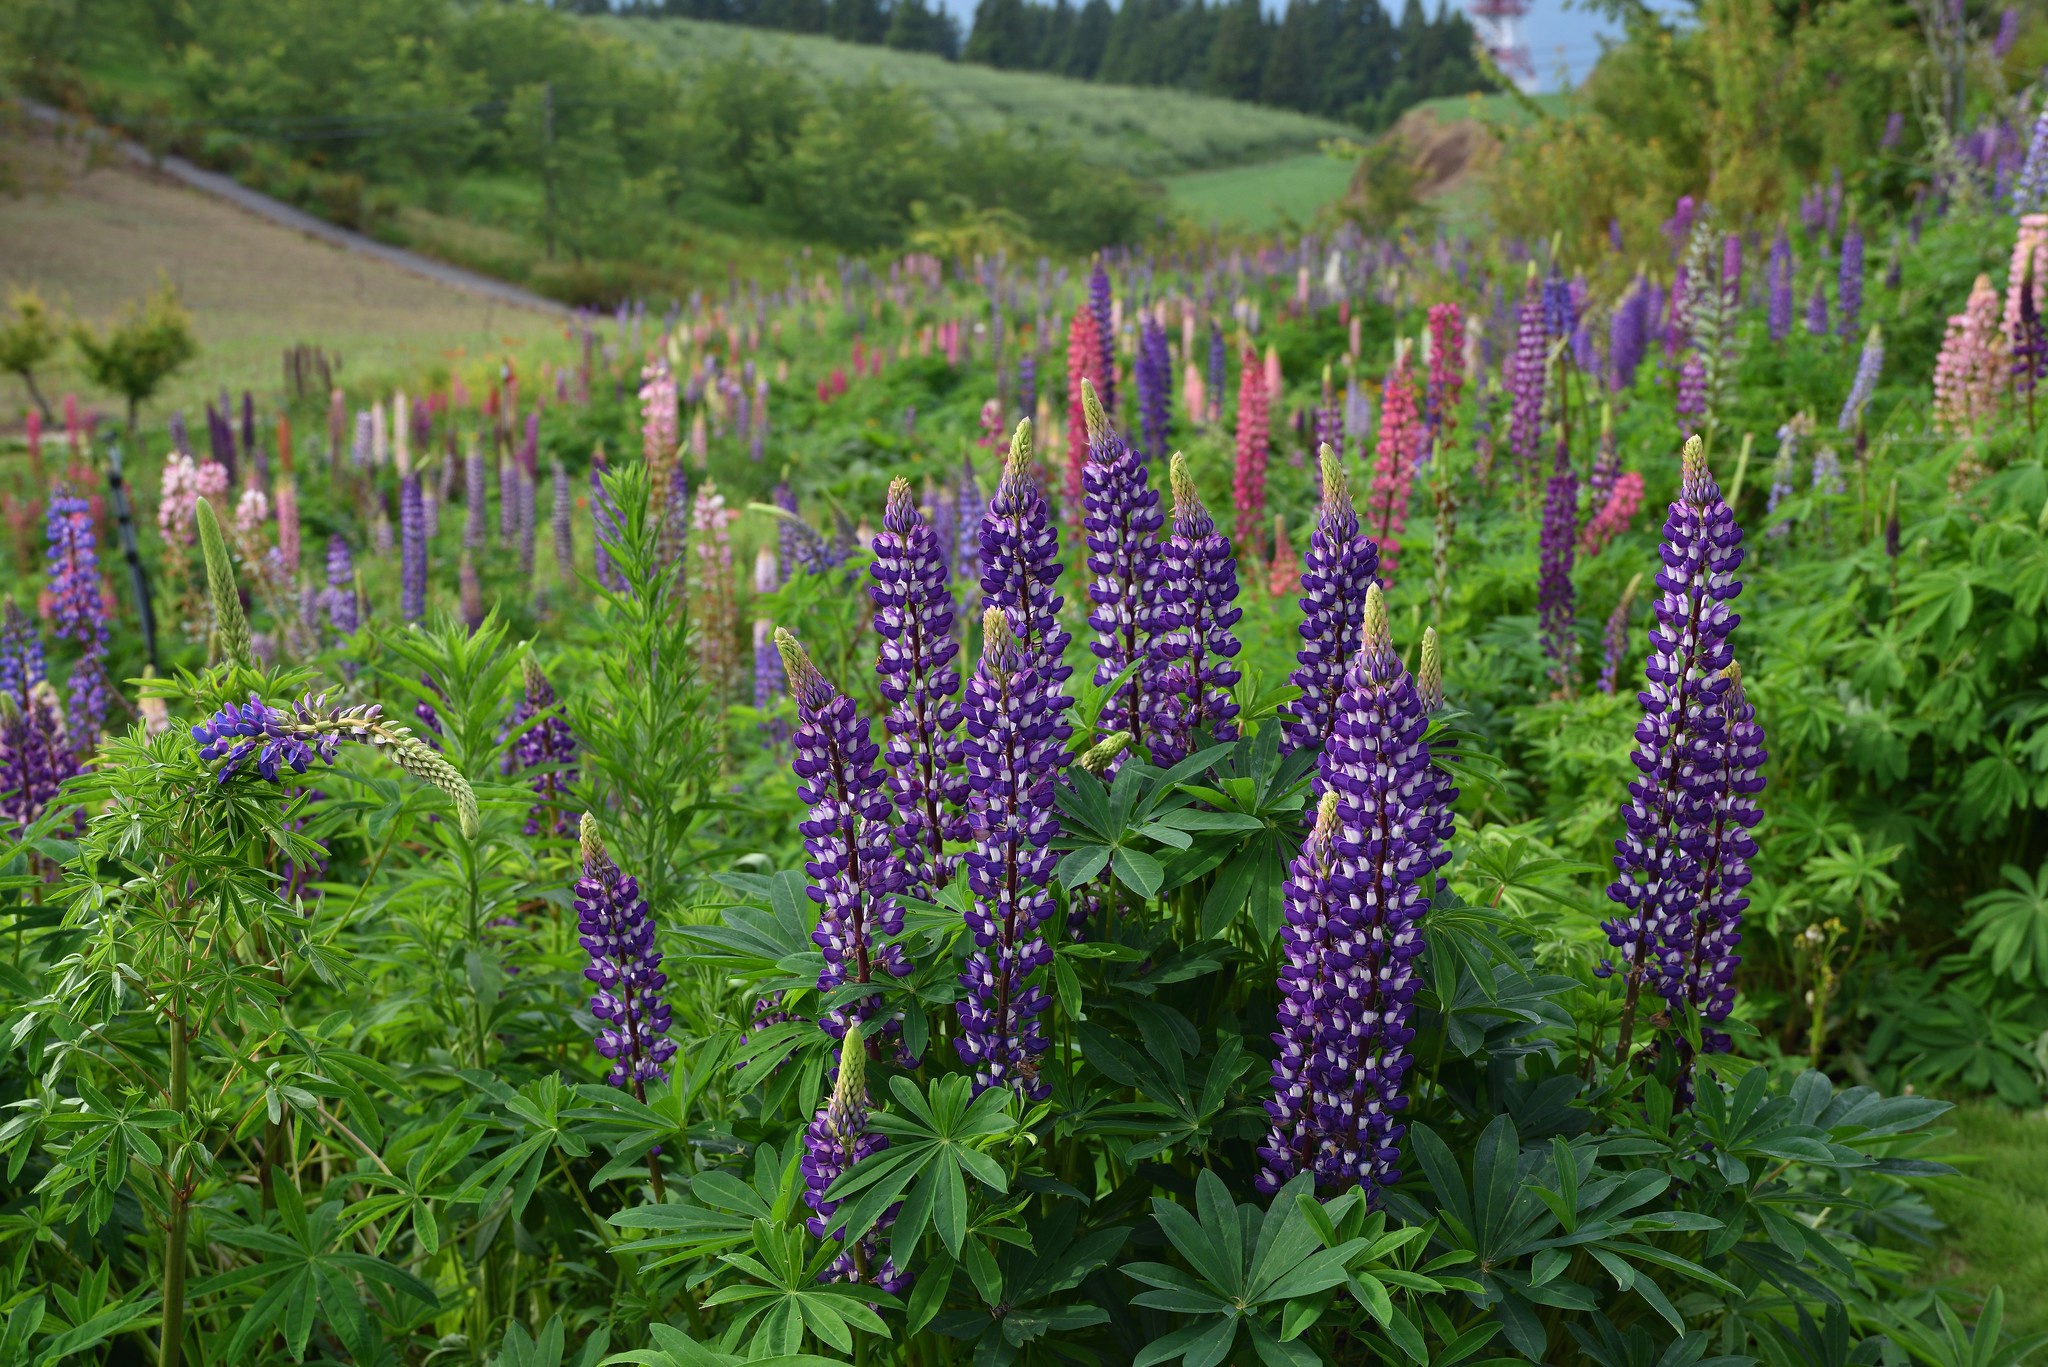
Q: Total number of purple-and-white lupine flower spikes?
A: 14